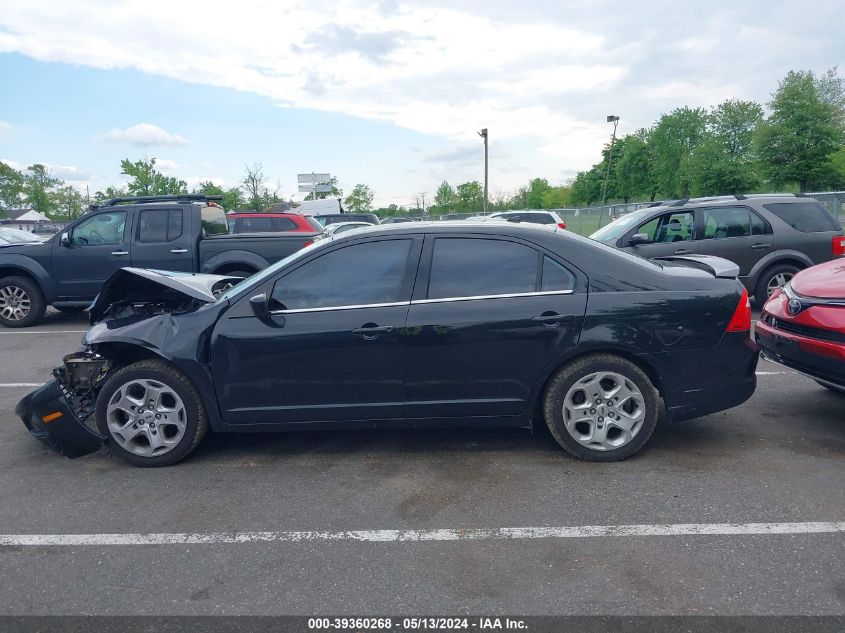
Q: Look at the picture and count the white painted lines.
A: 3